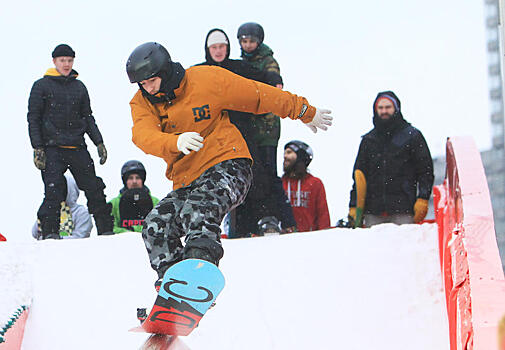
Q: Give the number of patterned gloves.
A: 2